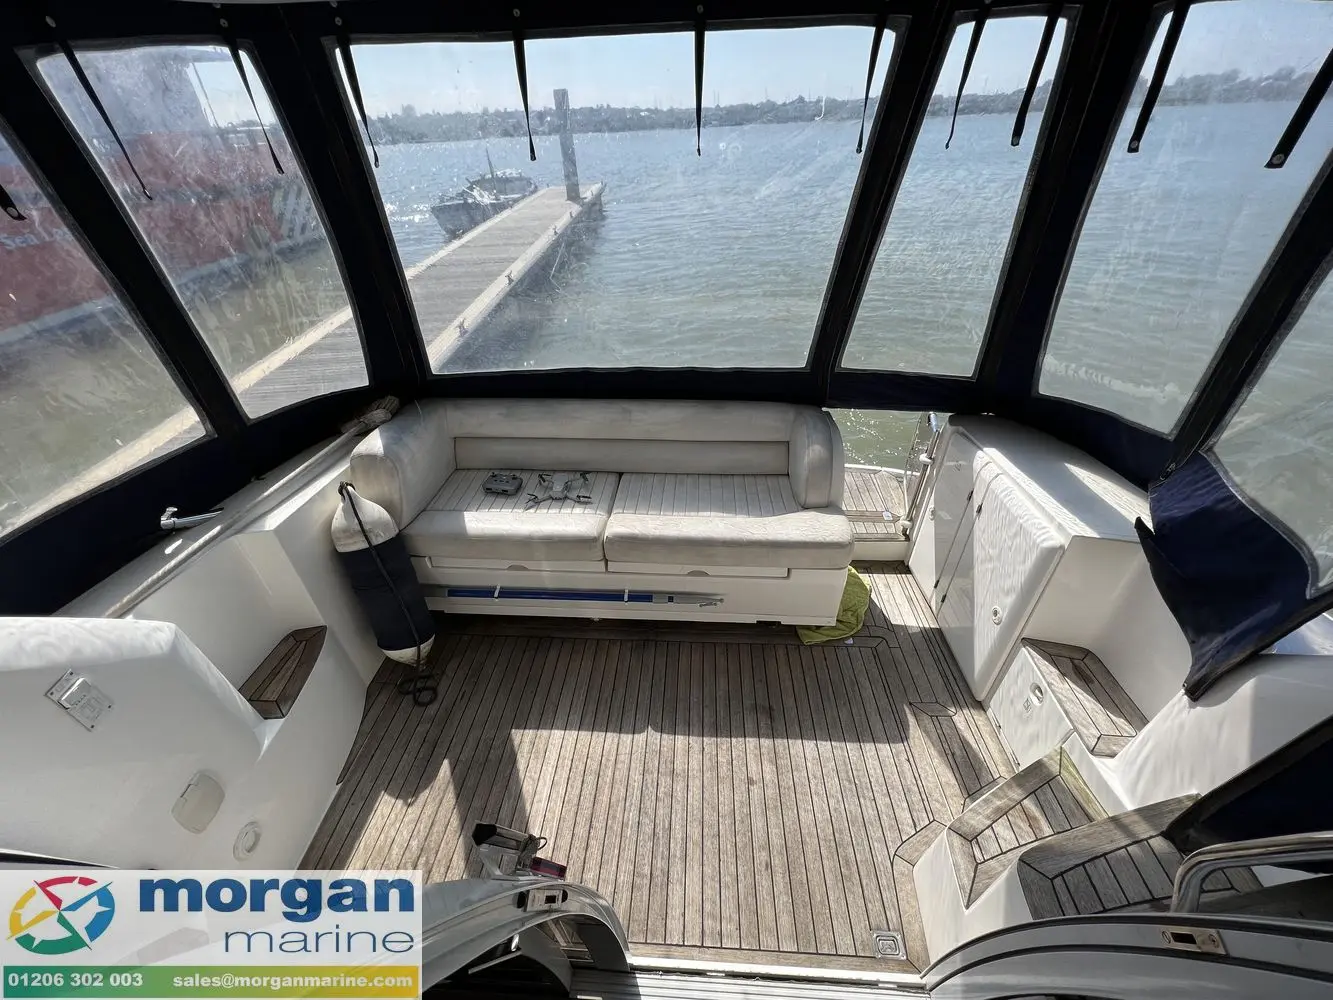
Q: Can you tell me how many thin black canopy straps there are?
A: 11